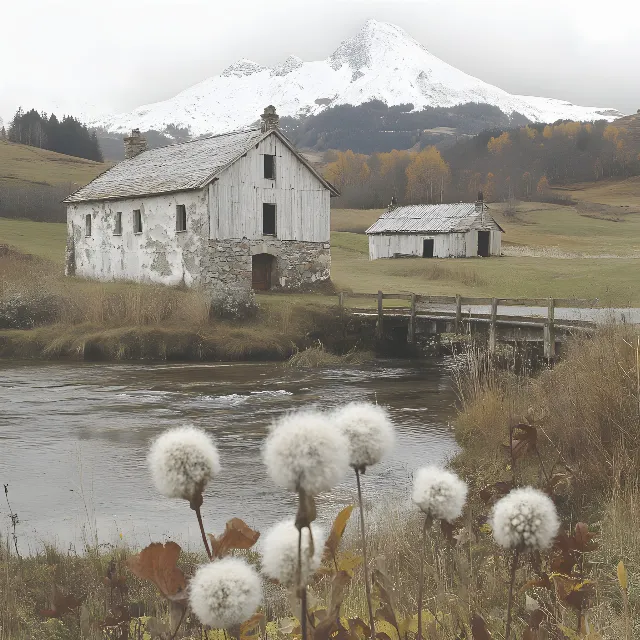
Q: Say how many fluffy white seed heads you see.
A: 7